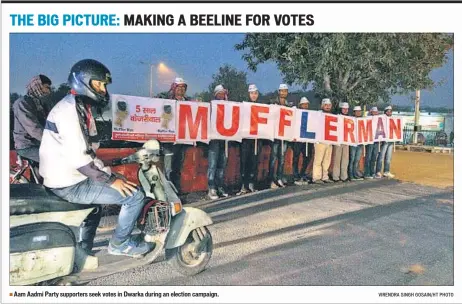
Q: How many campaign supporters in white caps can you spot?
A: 10